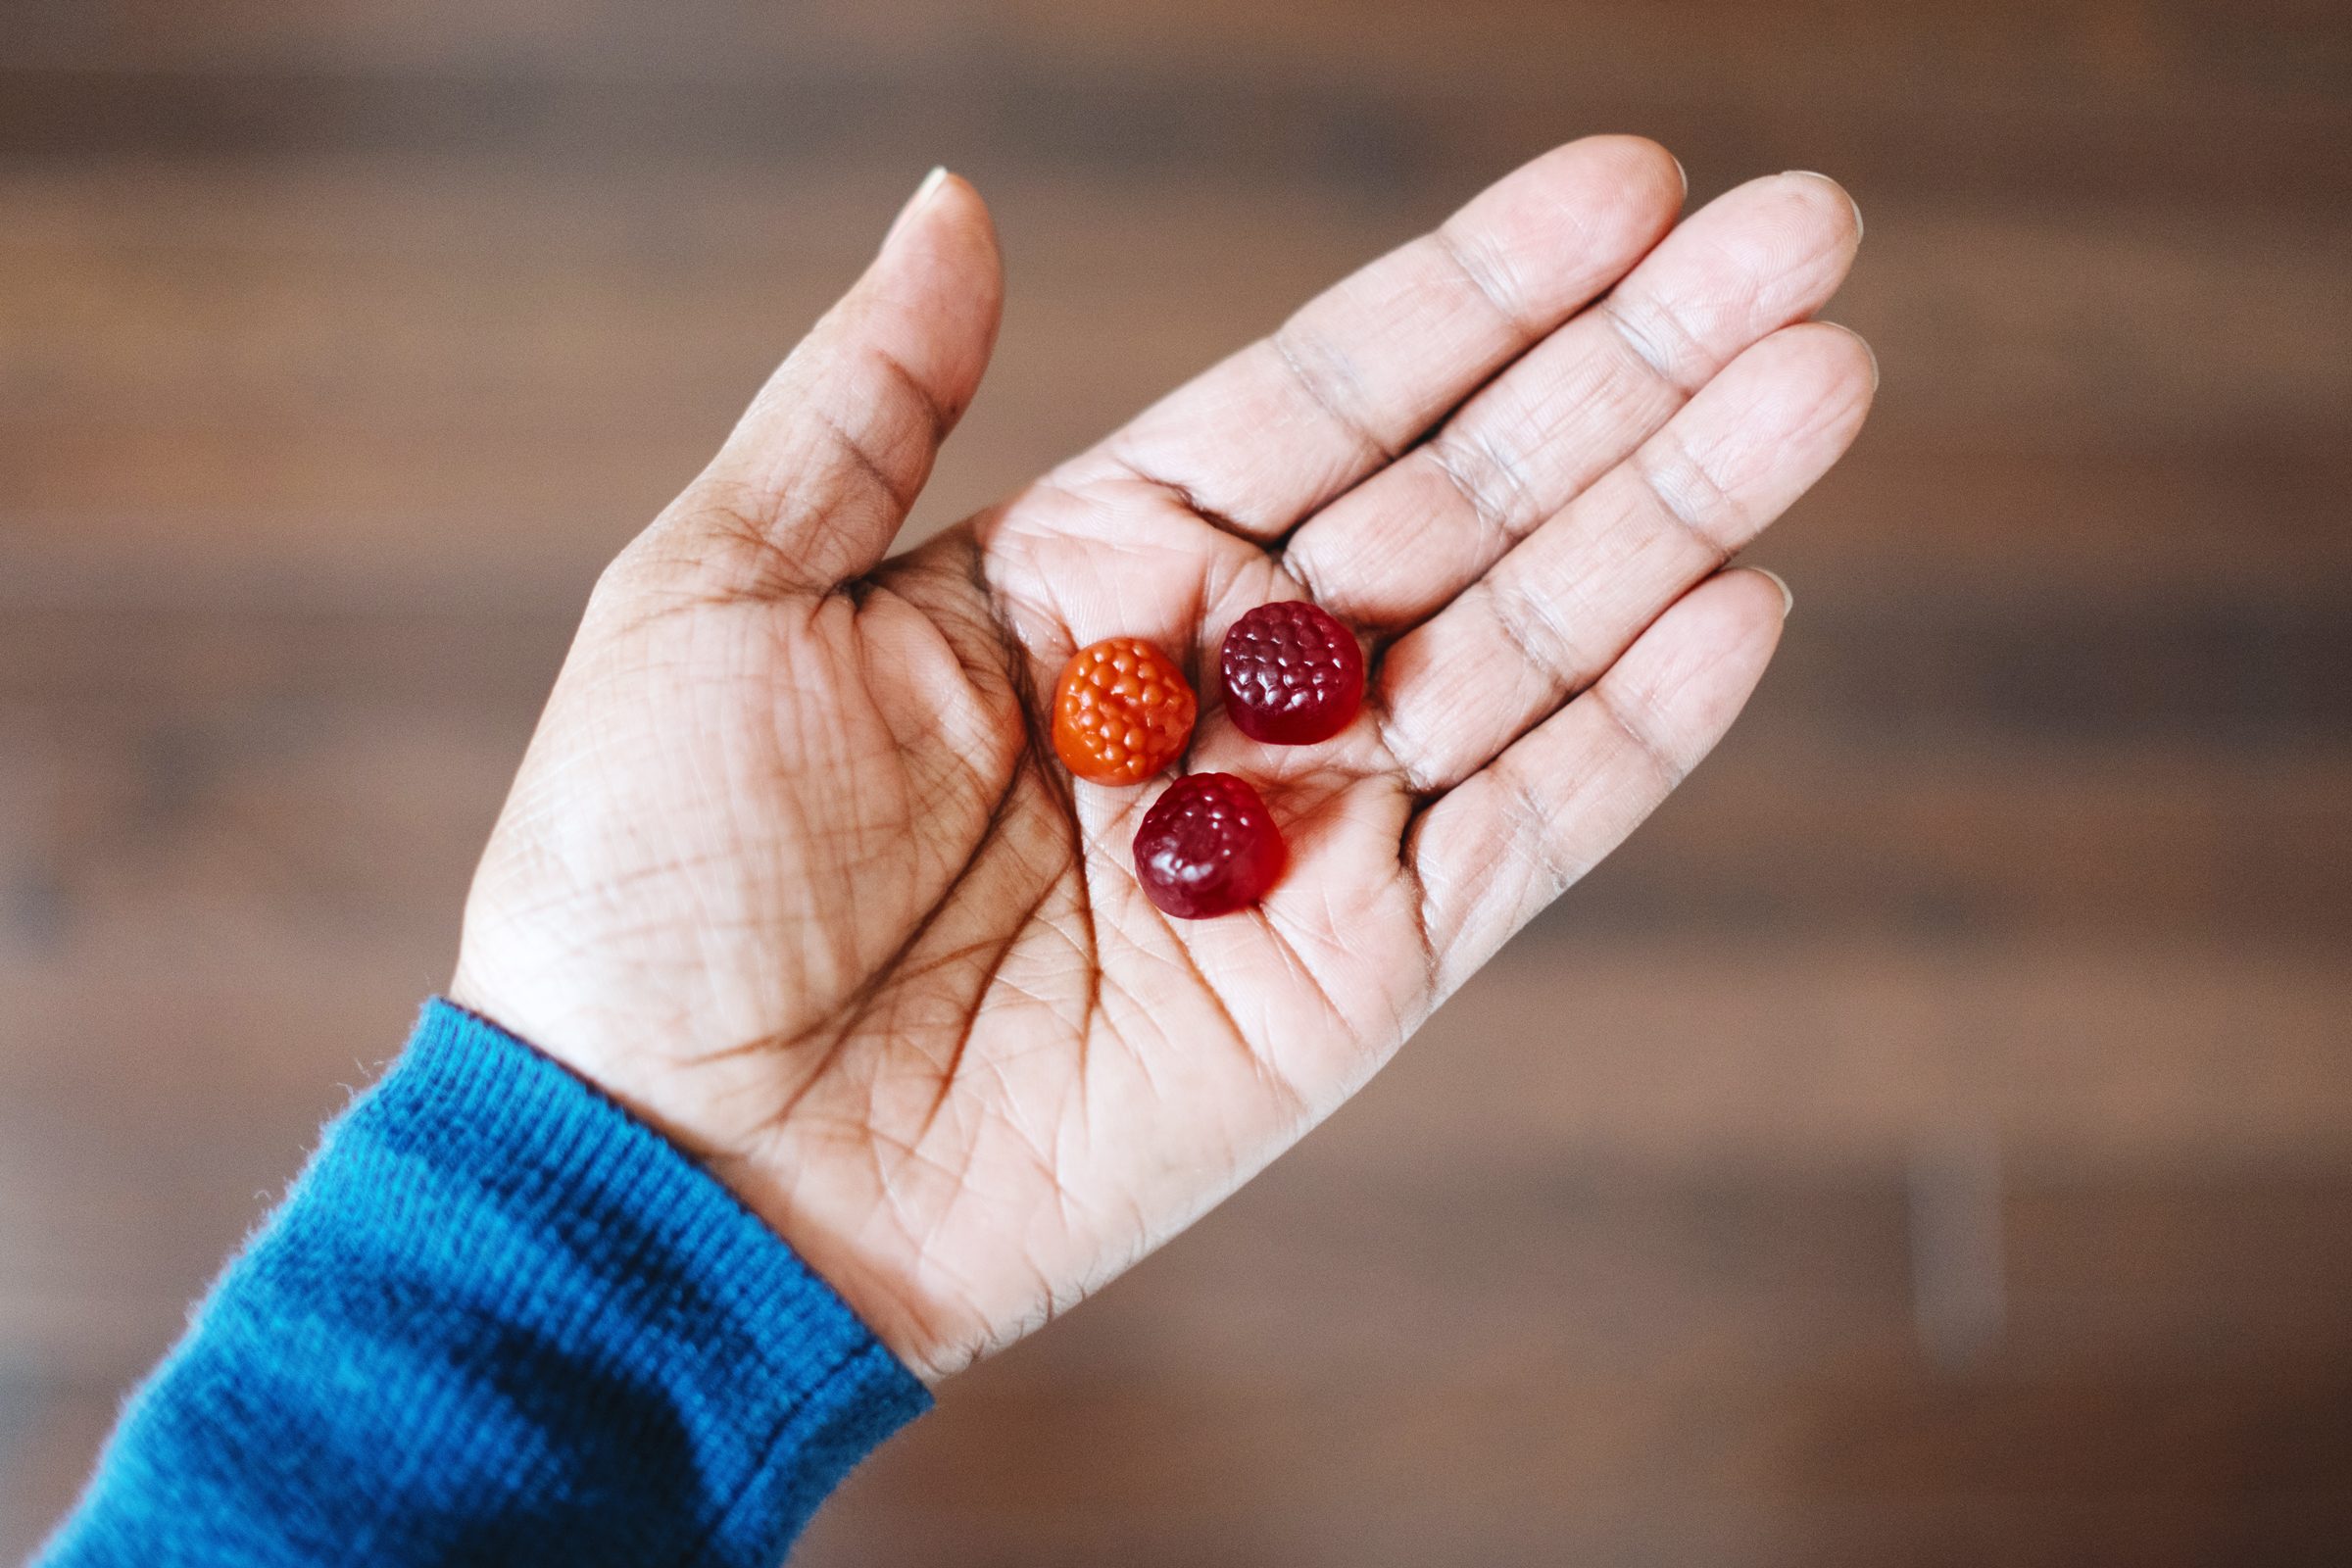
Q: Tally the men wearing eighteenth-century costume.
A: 0